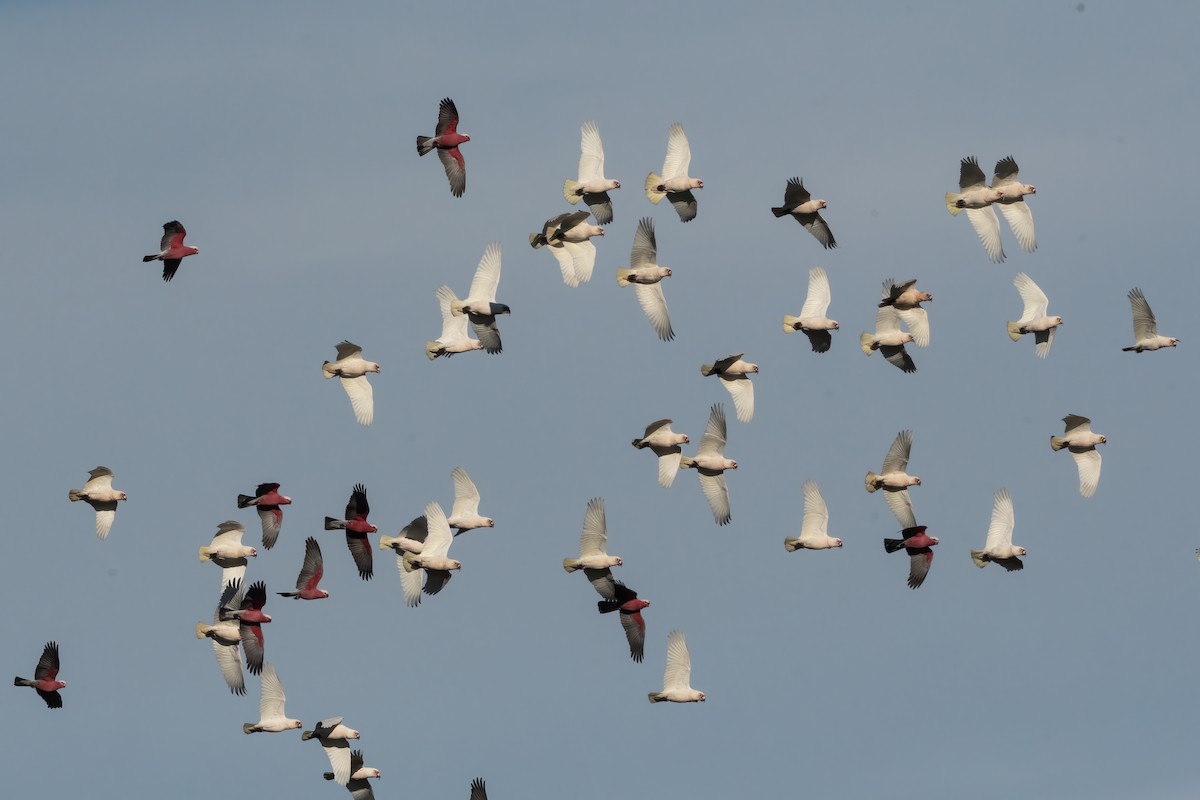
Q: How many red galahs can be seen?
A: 9